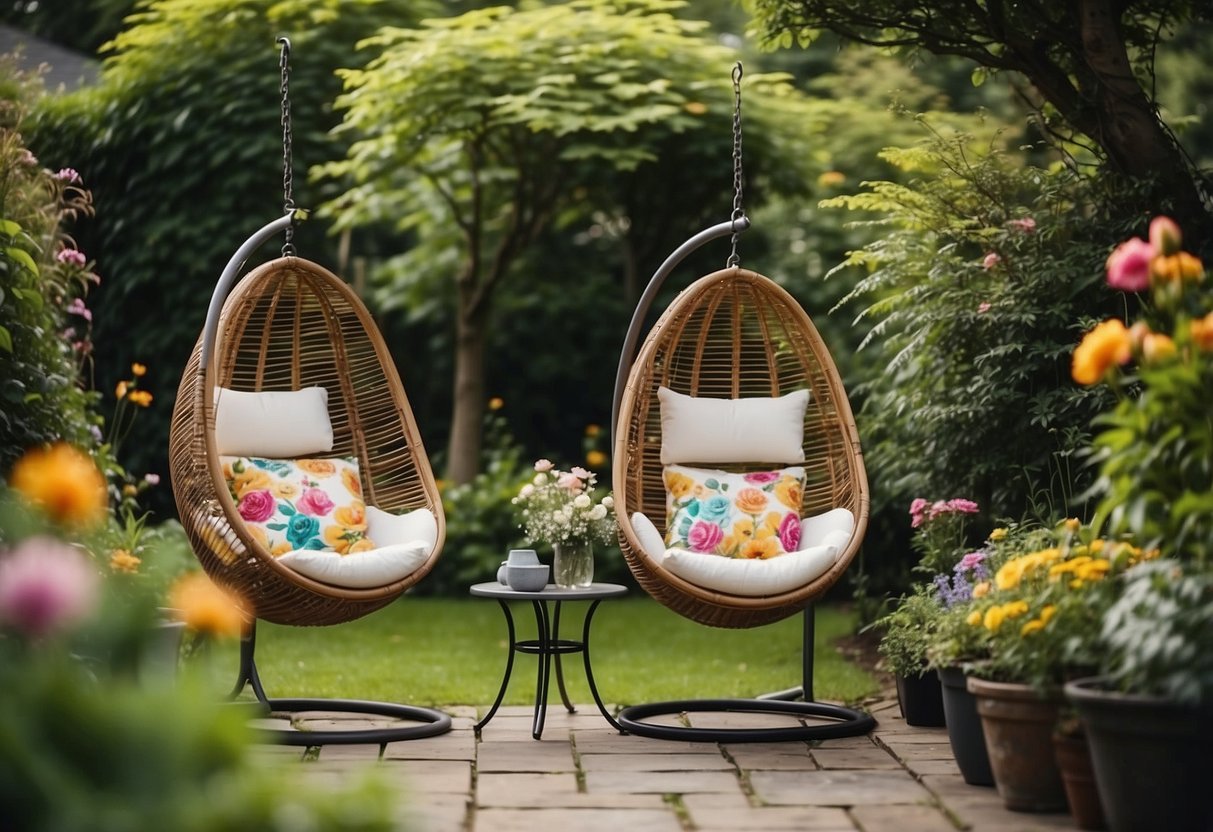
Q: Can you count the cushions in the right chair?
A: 3